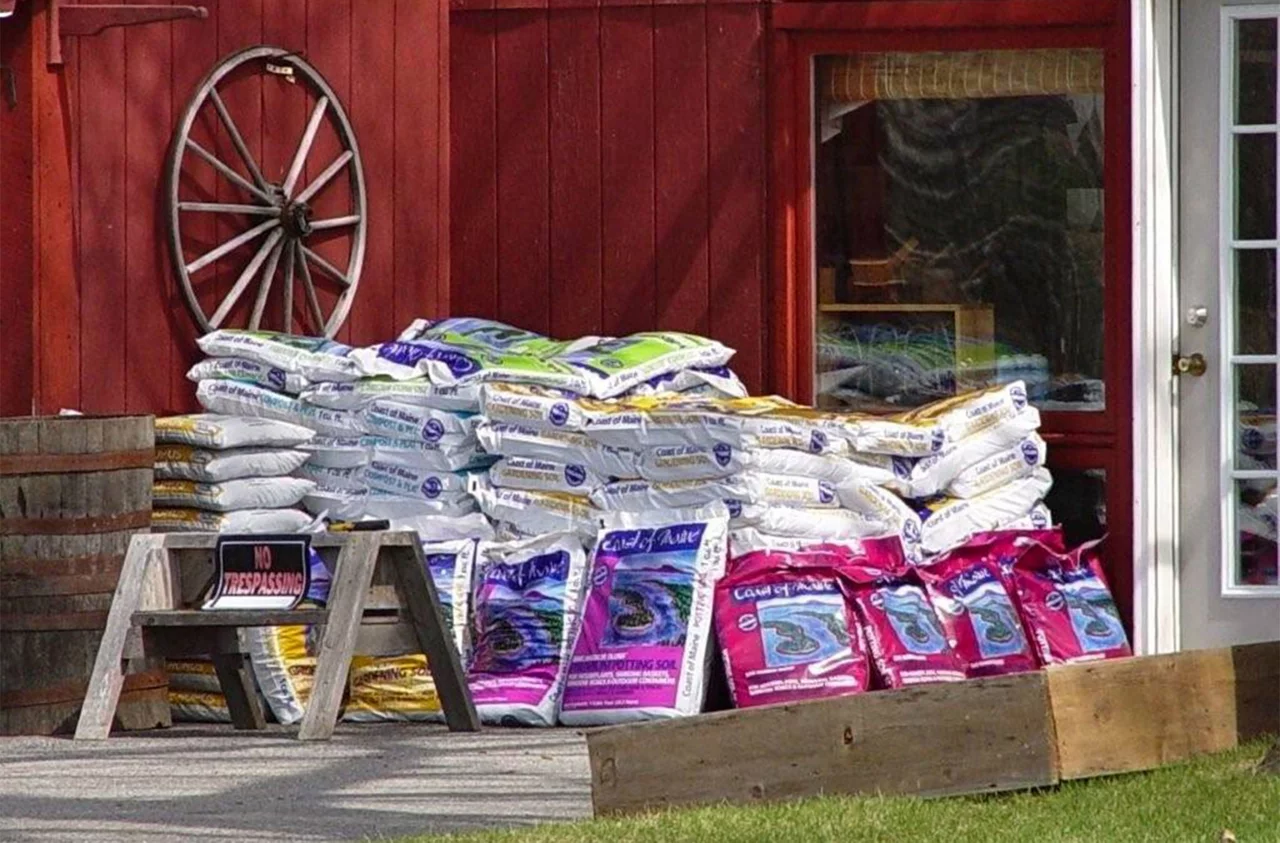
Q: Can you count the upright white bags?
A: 4